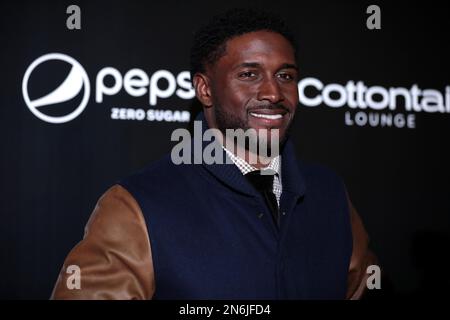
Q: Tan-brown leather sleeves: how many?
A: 2